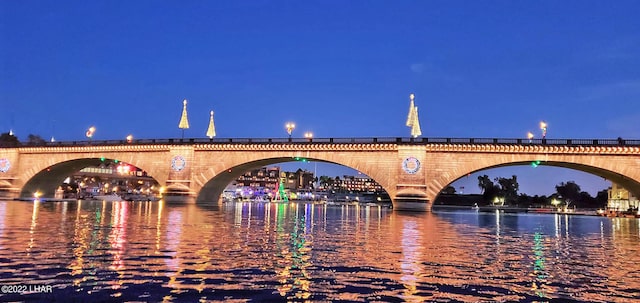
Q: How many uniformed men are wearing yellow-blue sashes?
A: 0